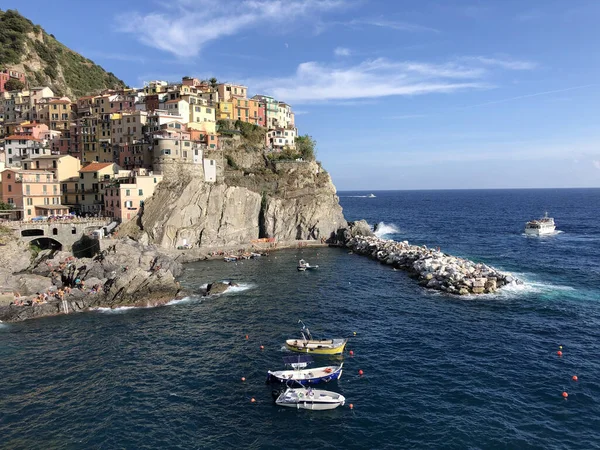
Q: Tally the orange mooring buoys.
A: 10